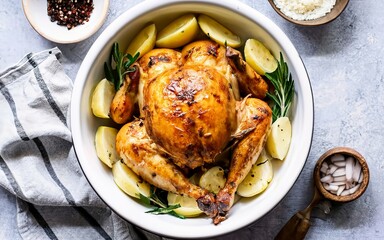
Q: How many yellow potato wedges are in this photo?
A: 11